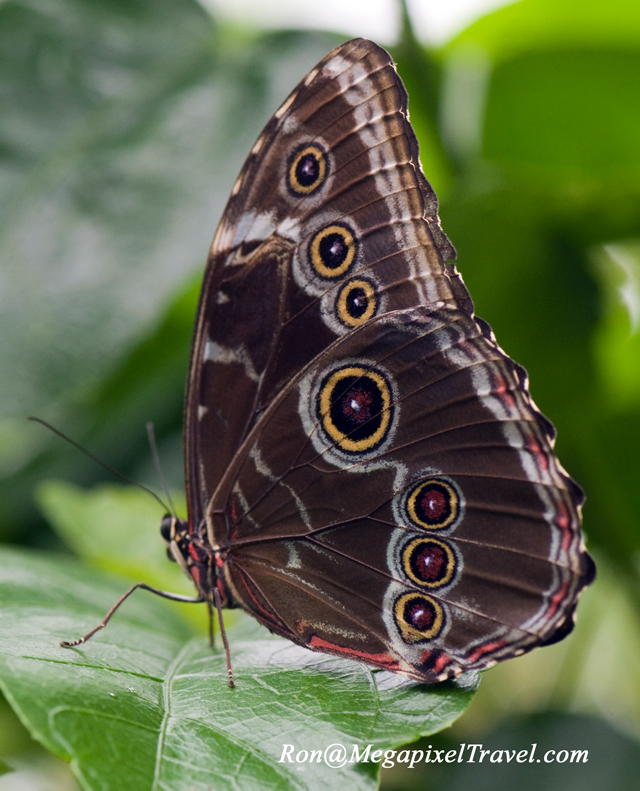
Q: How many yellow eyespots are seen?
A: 7